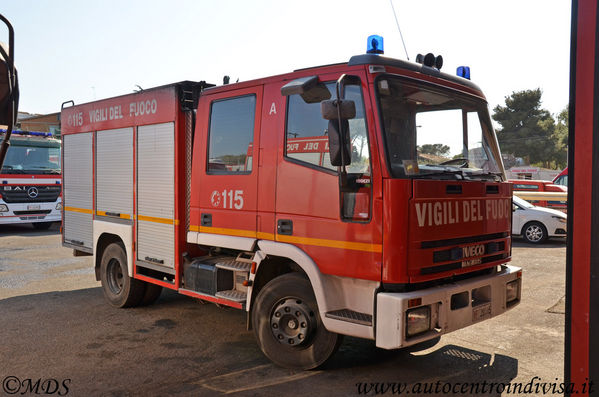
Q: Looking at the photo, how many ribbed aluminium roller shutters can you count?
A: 3